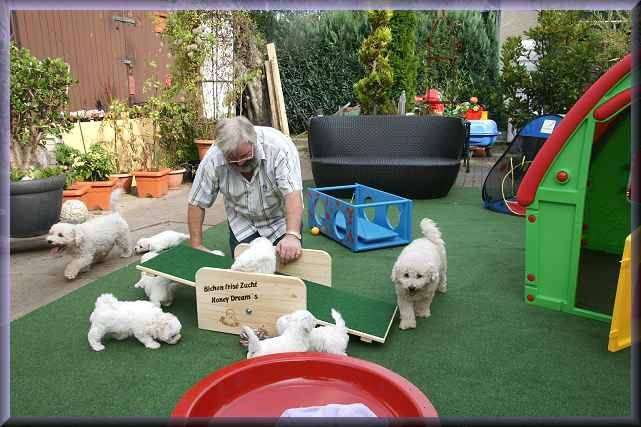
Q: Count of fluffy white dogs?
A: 8